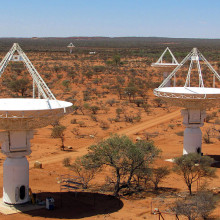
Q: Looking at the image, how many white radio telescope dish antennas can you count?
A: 4